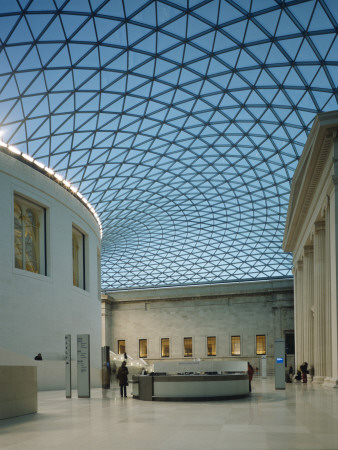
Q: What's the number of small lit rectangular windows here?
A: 7